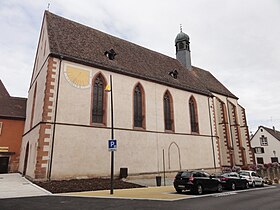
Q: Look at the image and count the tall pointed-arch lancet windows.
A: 4